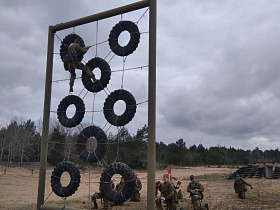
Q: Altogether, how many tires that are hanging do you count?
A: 8